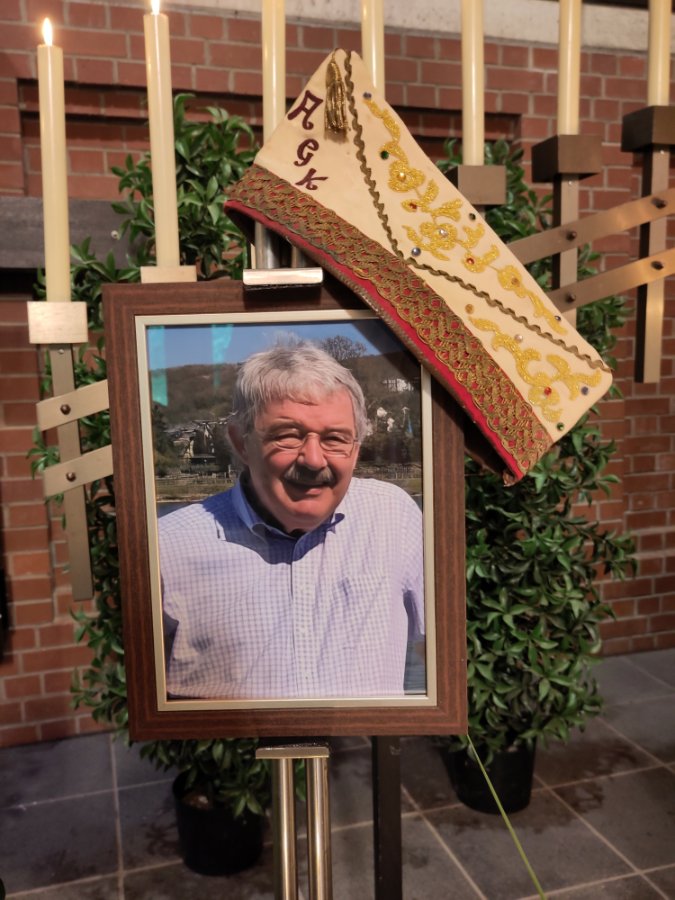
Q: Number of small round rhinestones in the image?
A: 15